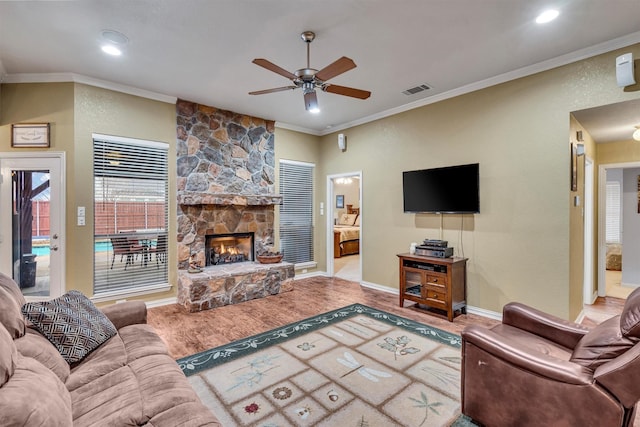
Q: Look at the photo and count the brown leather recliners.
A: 1